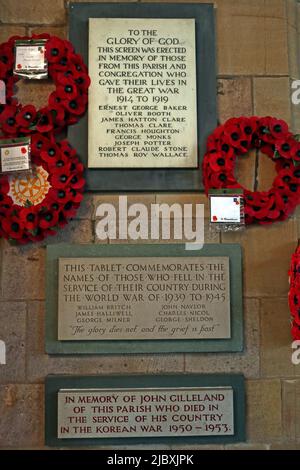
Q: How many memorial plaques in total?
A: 3